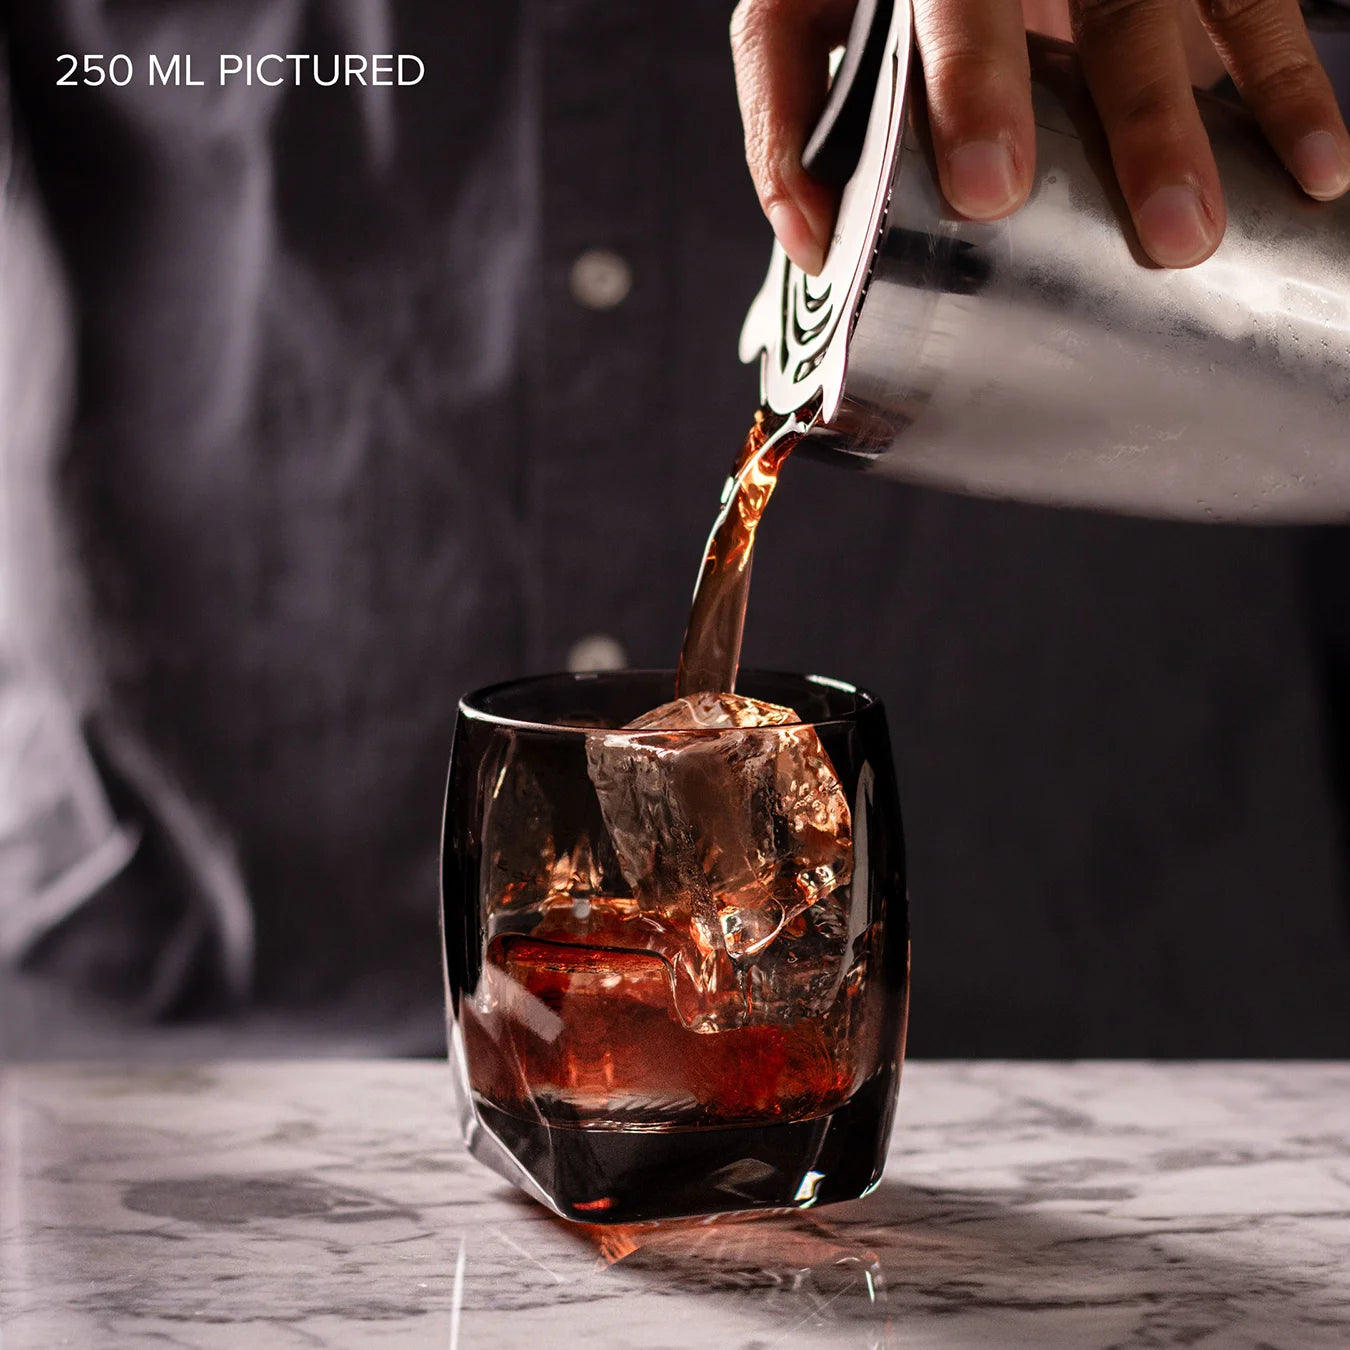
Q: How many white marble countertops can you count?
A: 1